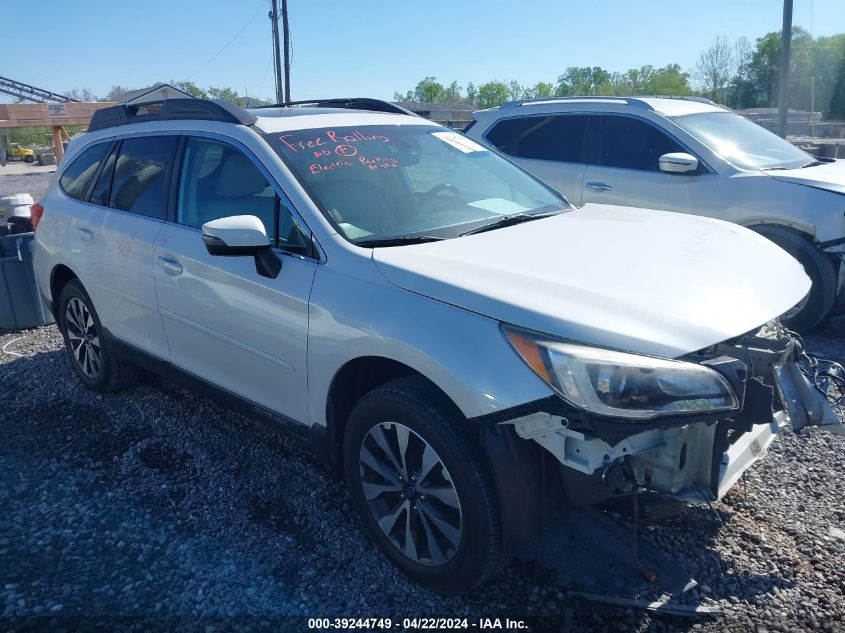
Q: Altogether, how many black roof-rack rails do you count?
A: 2